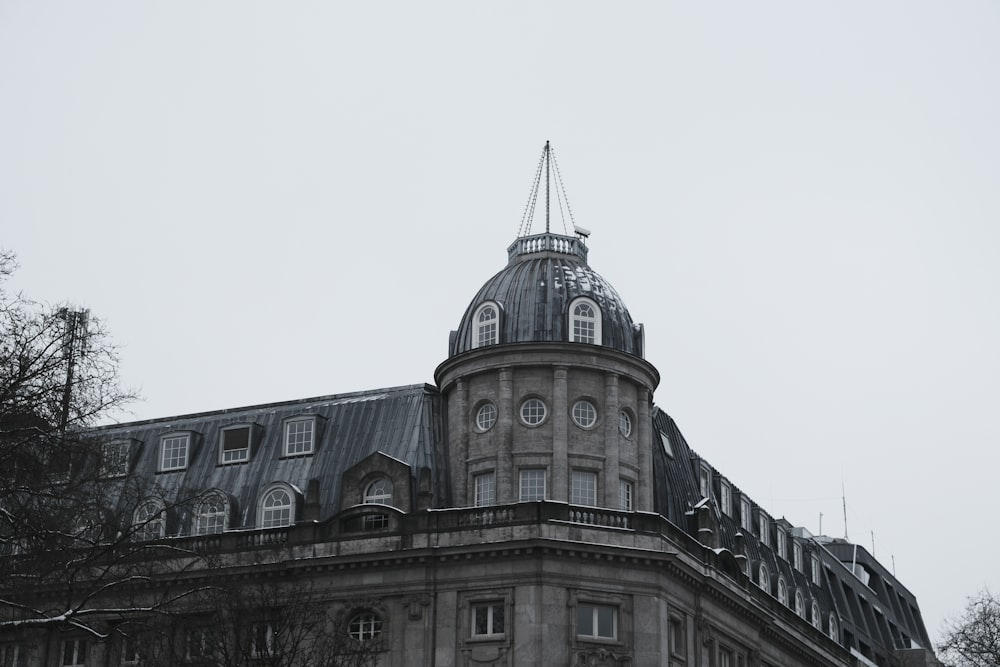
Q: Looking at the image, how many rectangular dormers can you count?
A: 11